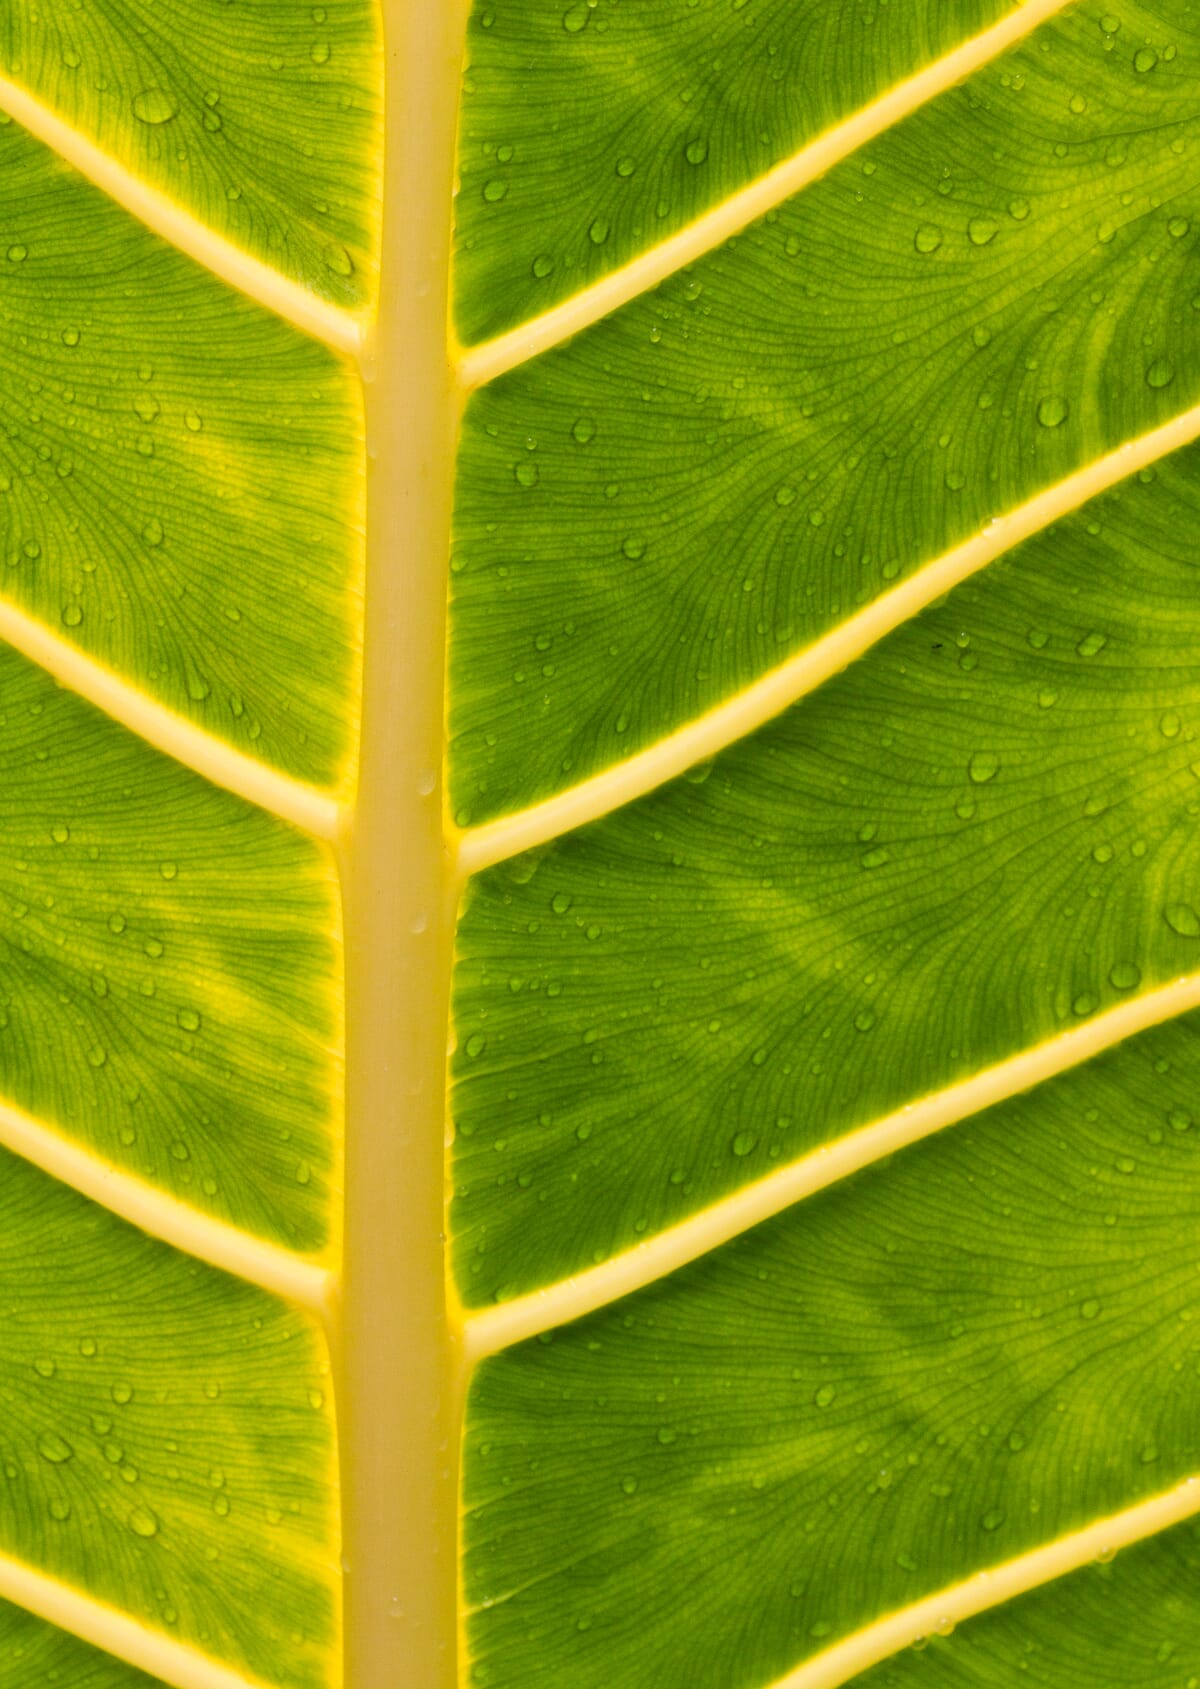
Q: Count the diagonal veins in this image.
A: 8